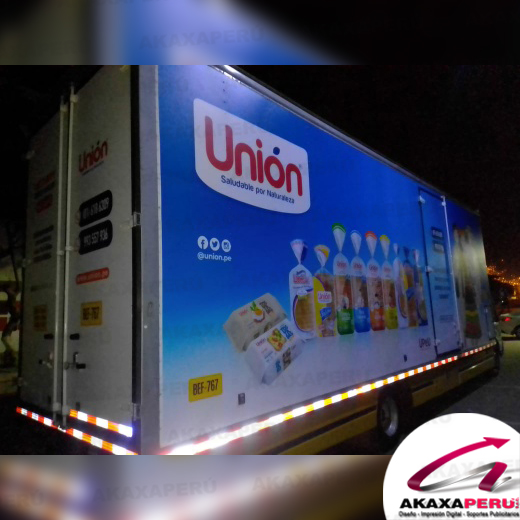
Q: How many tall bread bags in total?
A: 9